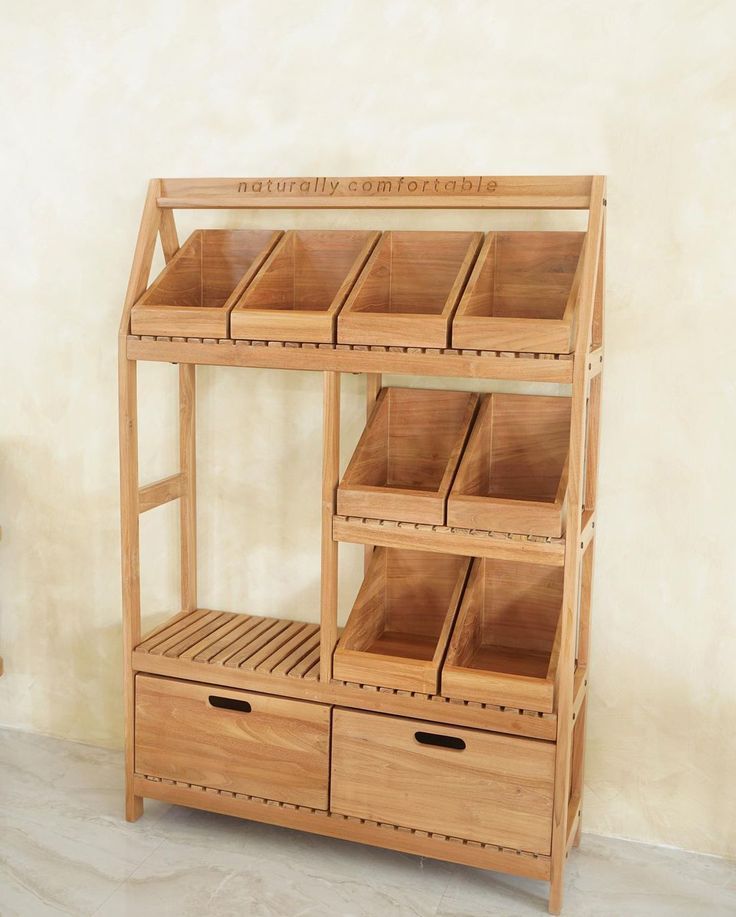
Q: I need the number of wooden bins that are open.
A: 8